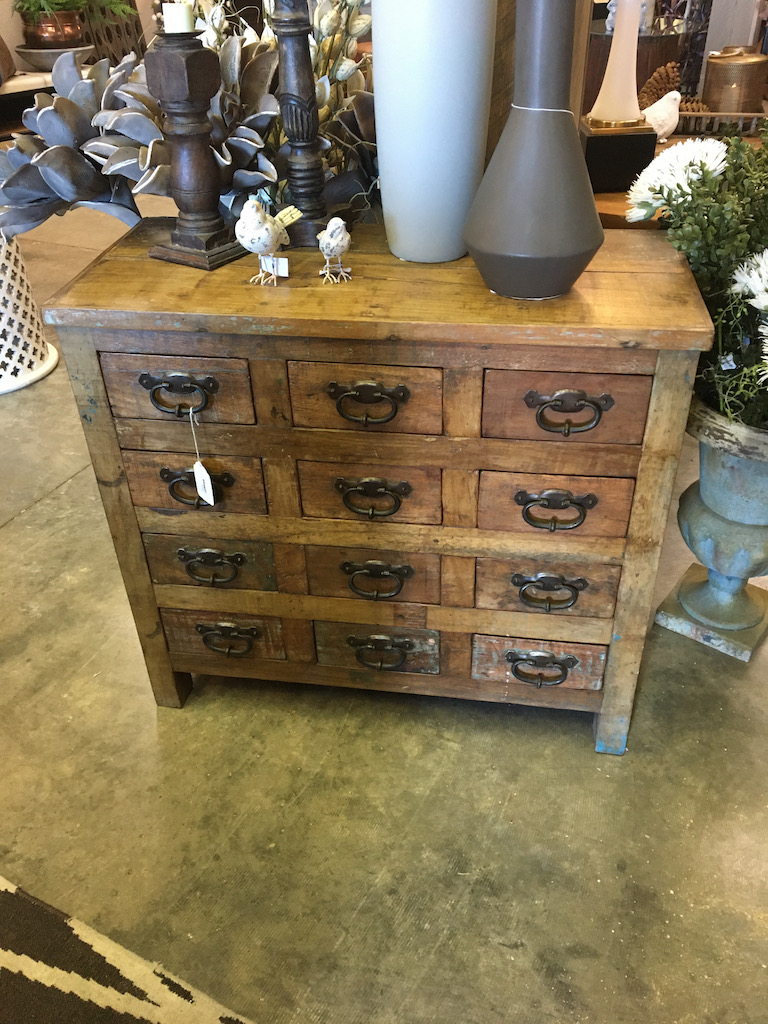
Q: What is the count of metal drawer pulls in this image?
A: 12